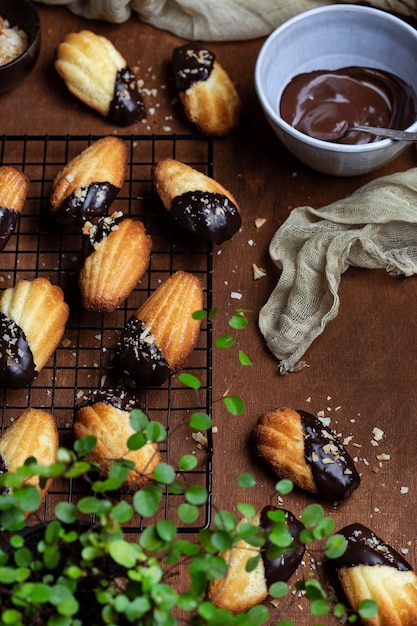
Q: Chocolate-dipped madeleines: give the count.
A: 13